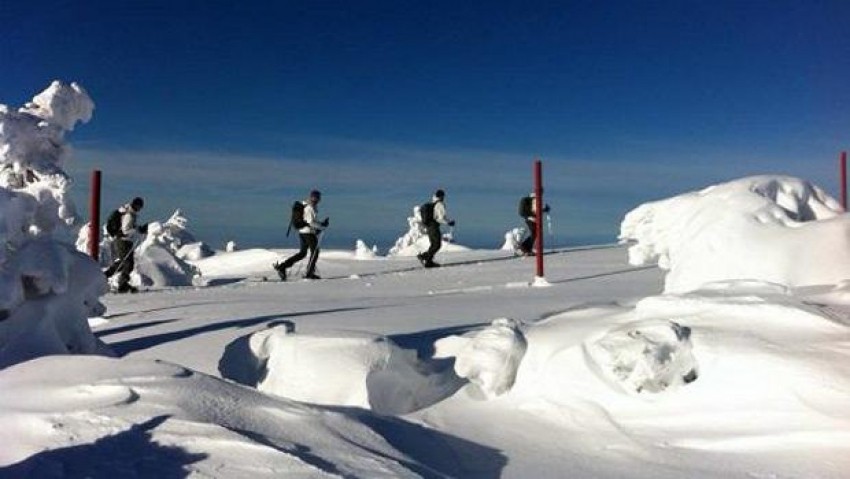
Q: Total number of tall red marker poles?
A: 3